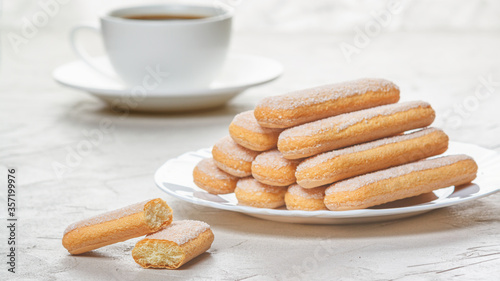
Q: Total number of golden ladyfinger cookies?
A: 12